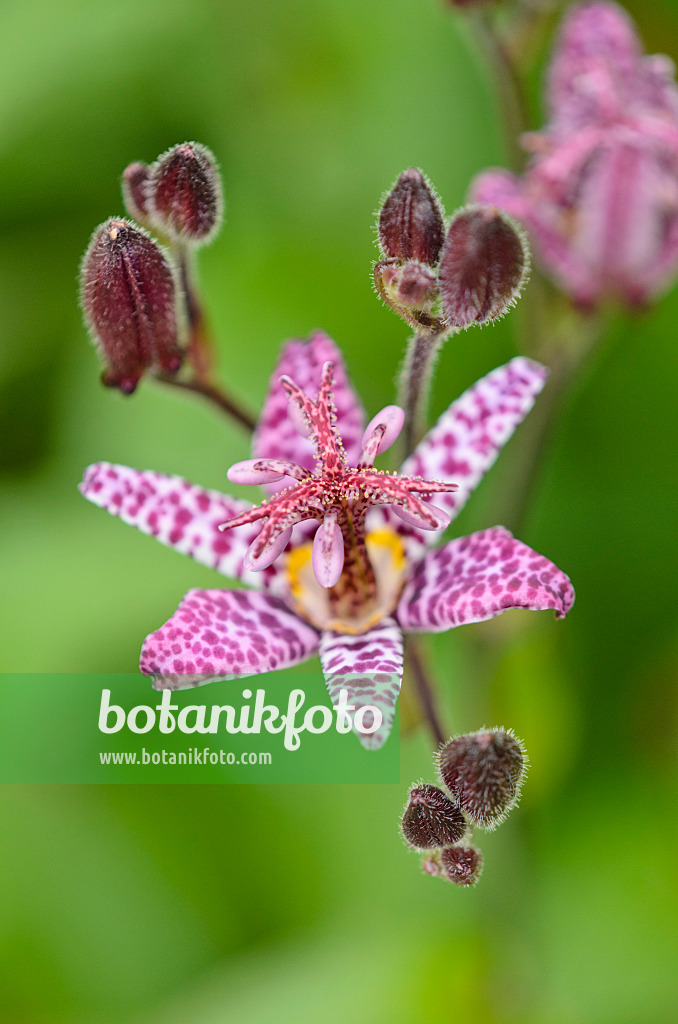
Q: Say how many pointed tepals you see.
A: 6